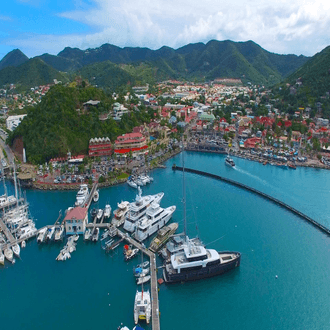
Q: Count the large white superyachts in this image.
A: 2